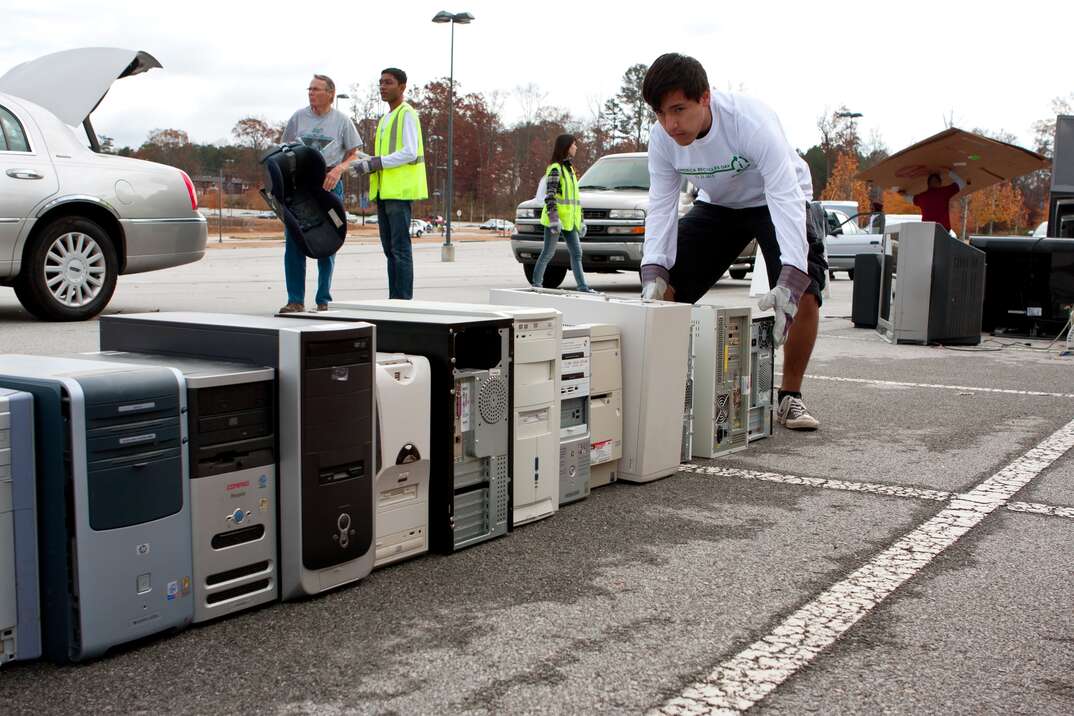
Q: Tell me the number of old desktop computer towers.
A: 13